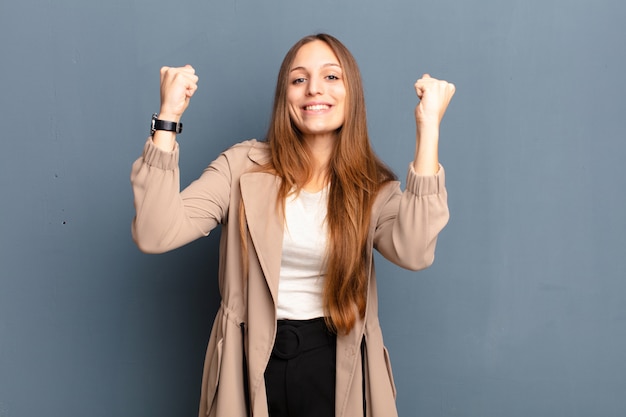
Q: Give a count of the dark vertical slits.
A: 2